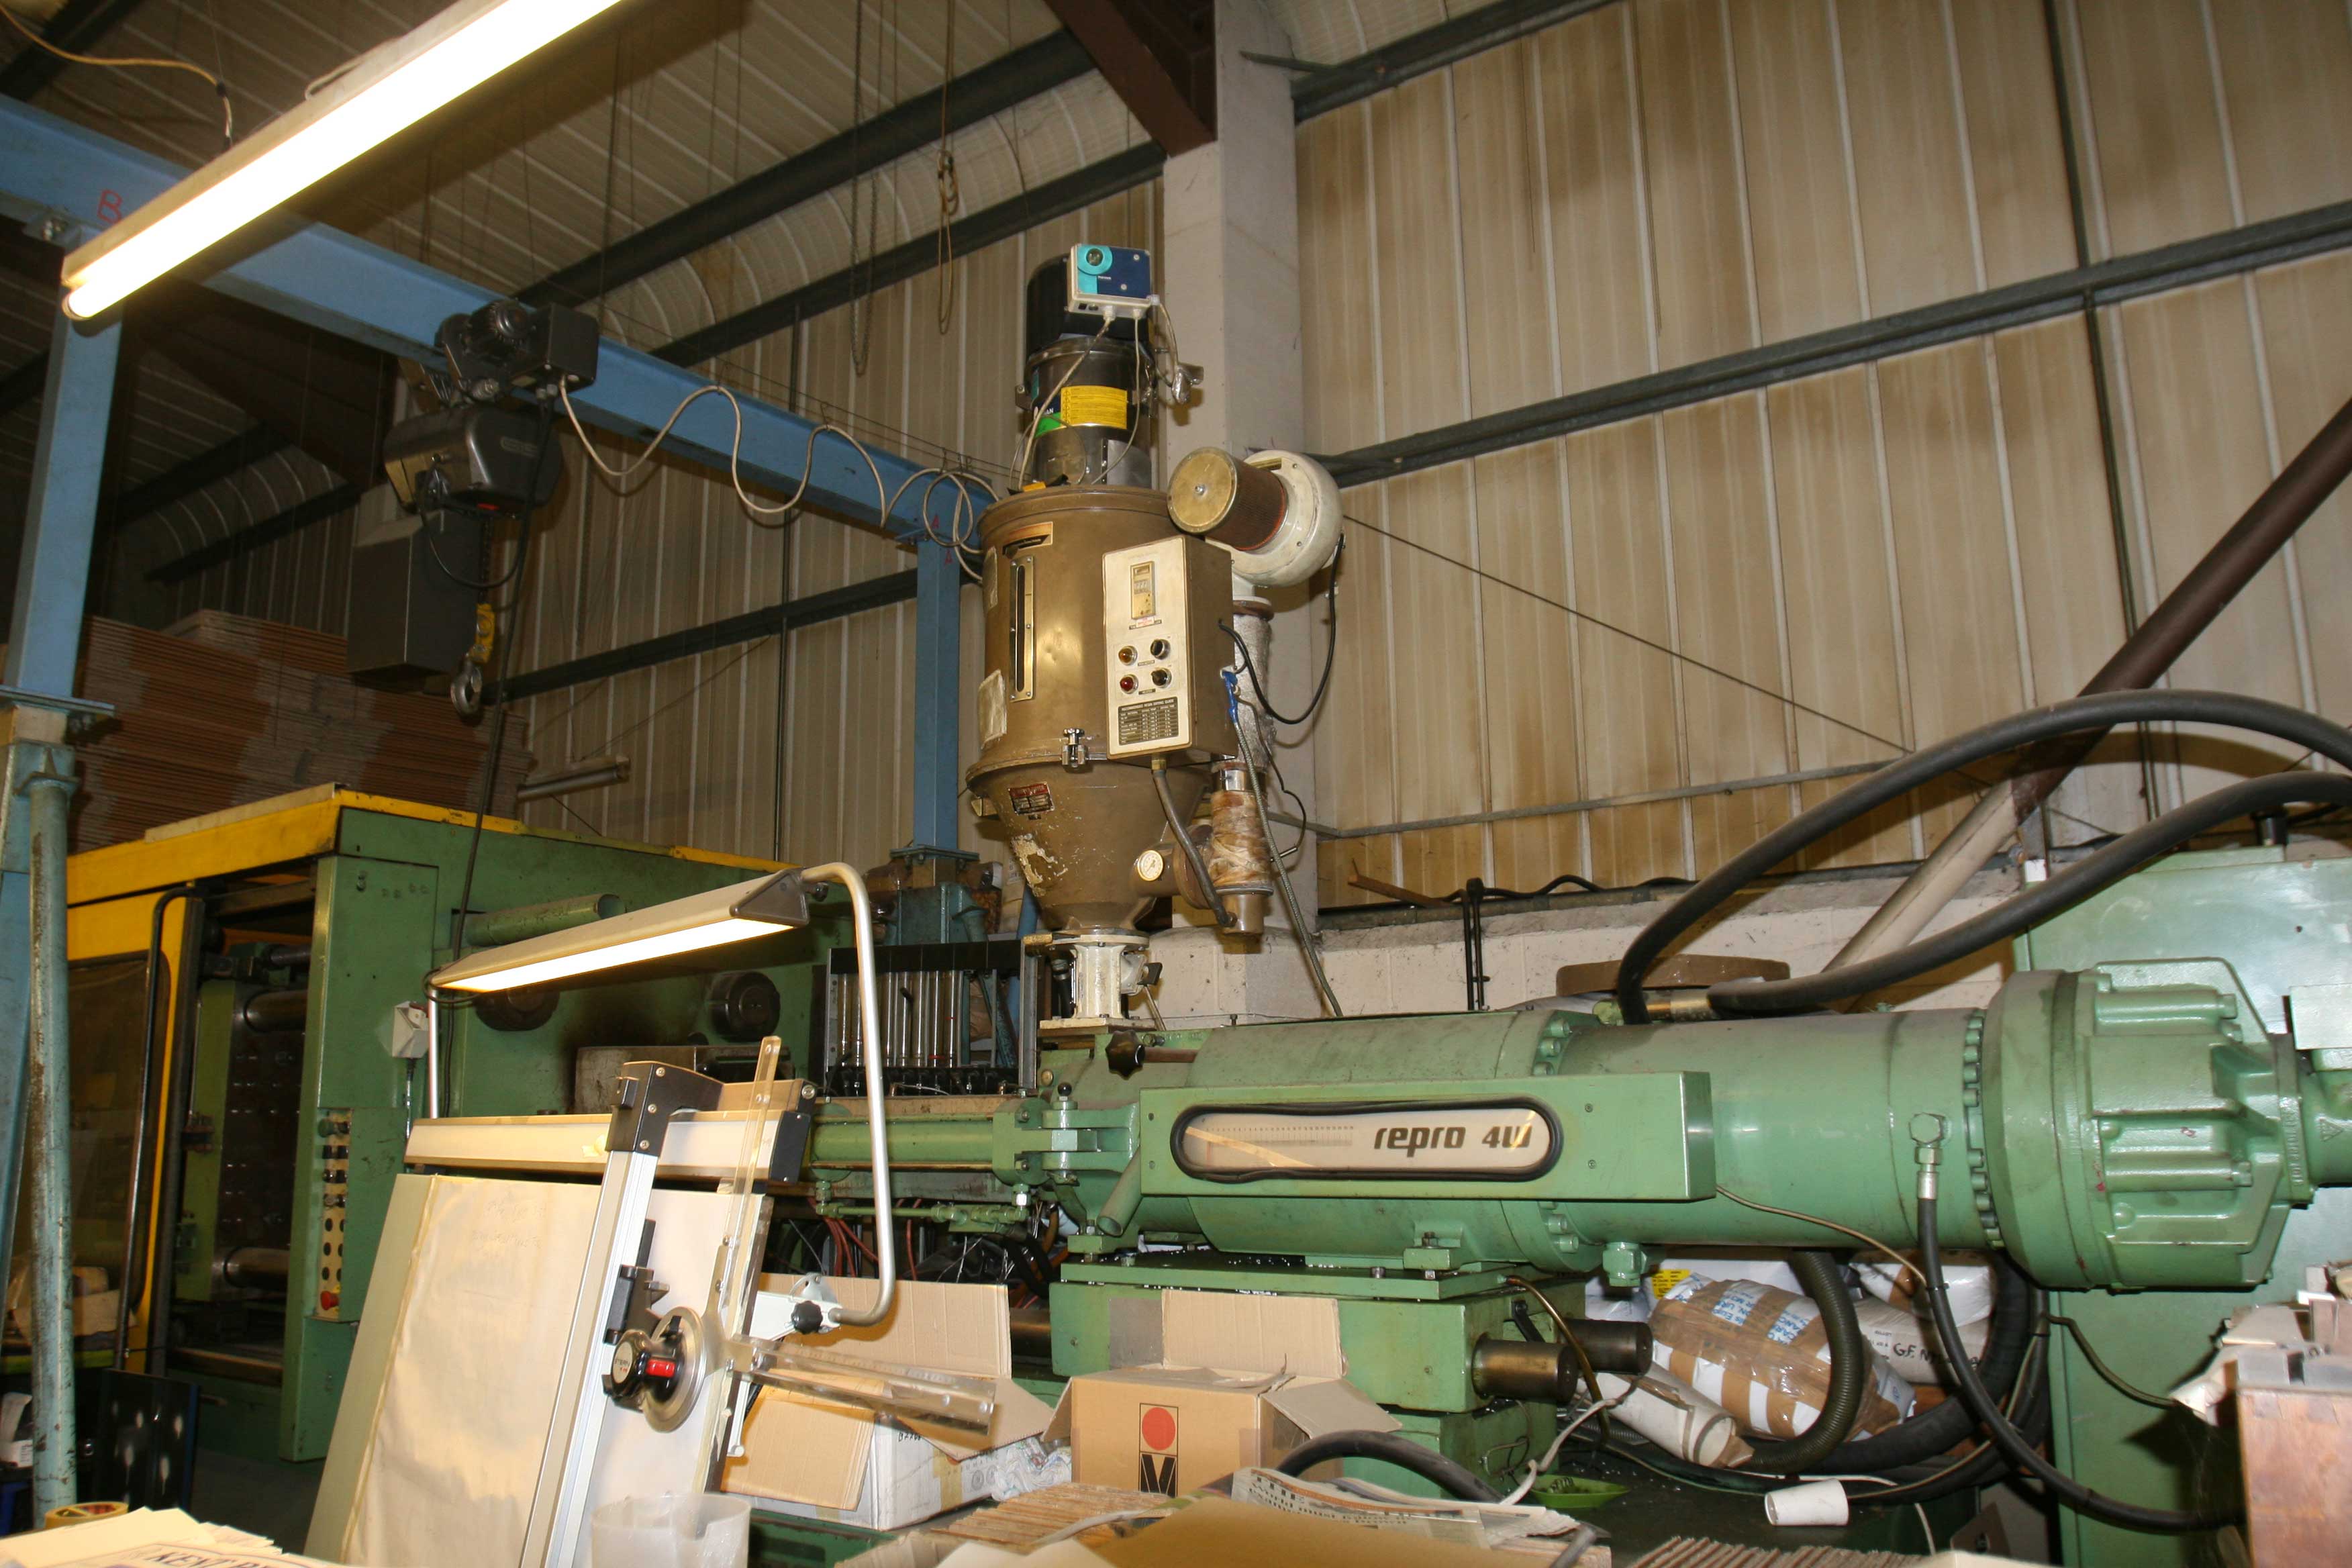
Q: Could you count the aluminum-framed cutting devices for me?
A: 1